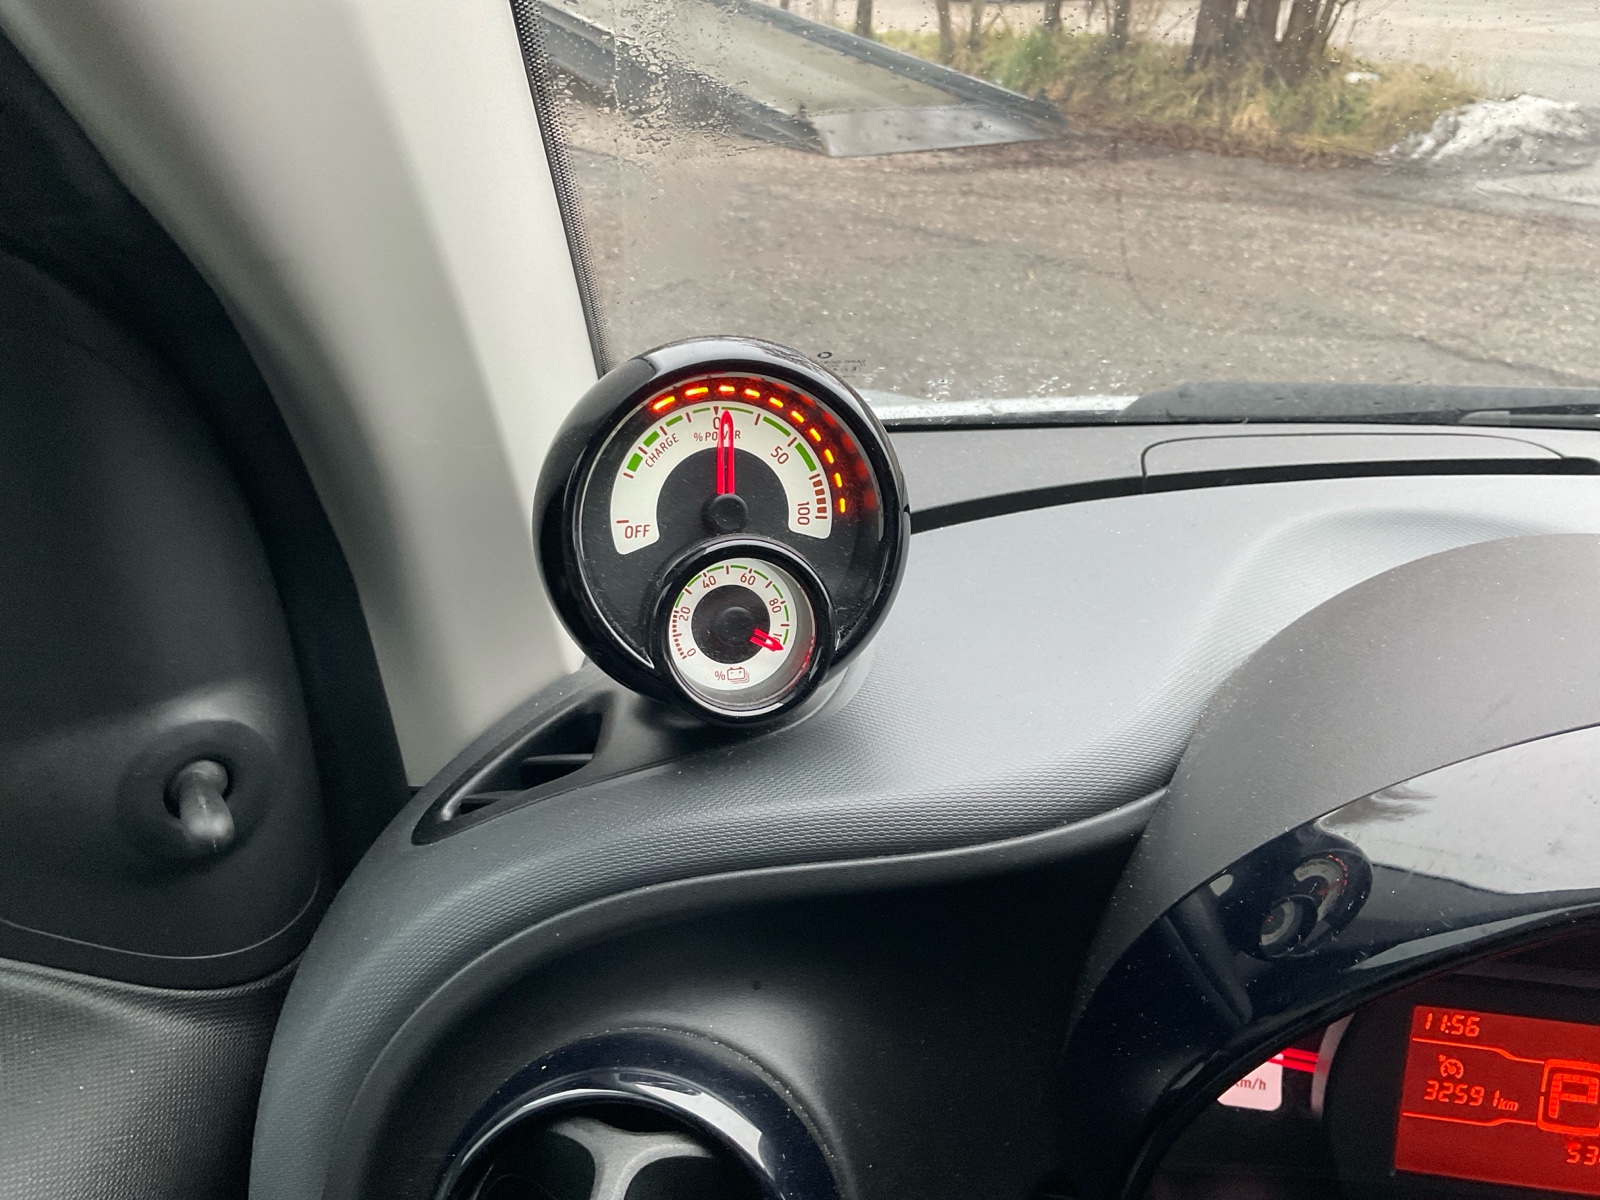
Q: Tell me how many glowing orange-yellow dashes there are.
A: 10